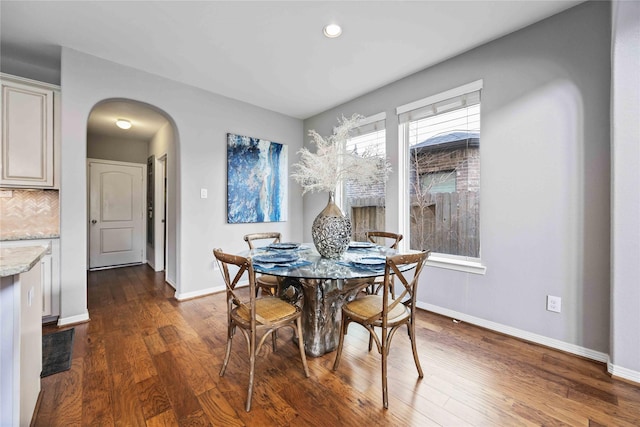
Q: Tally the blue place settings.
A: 4